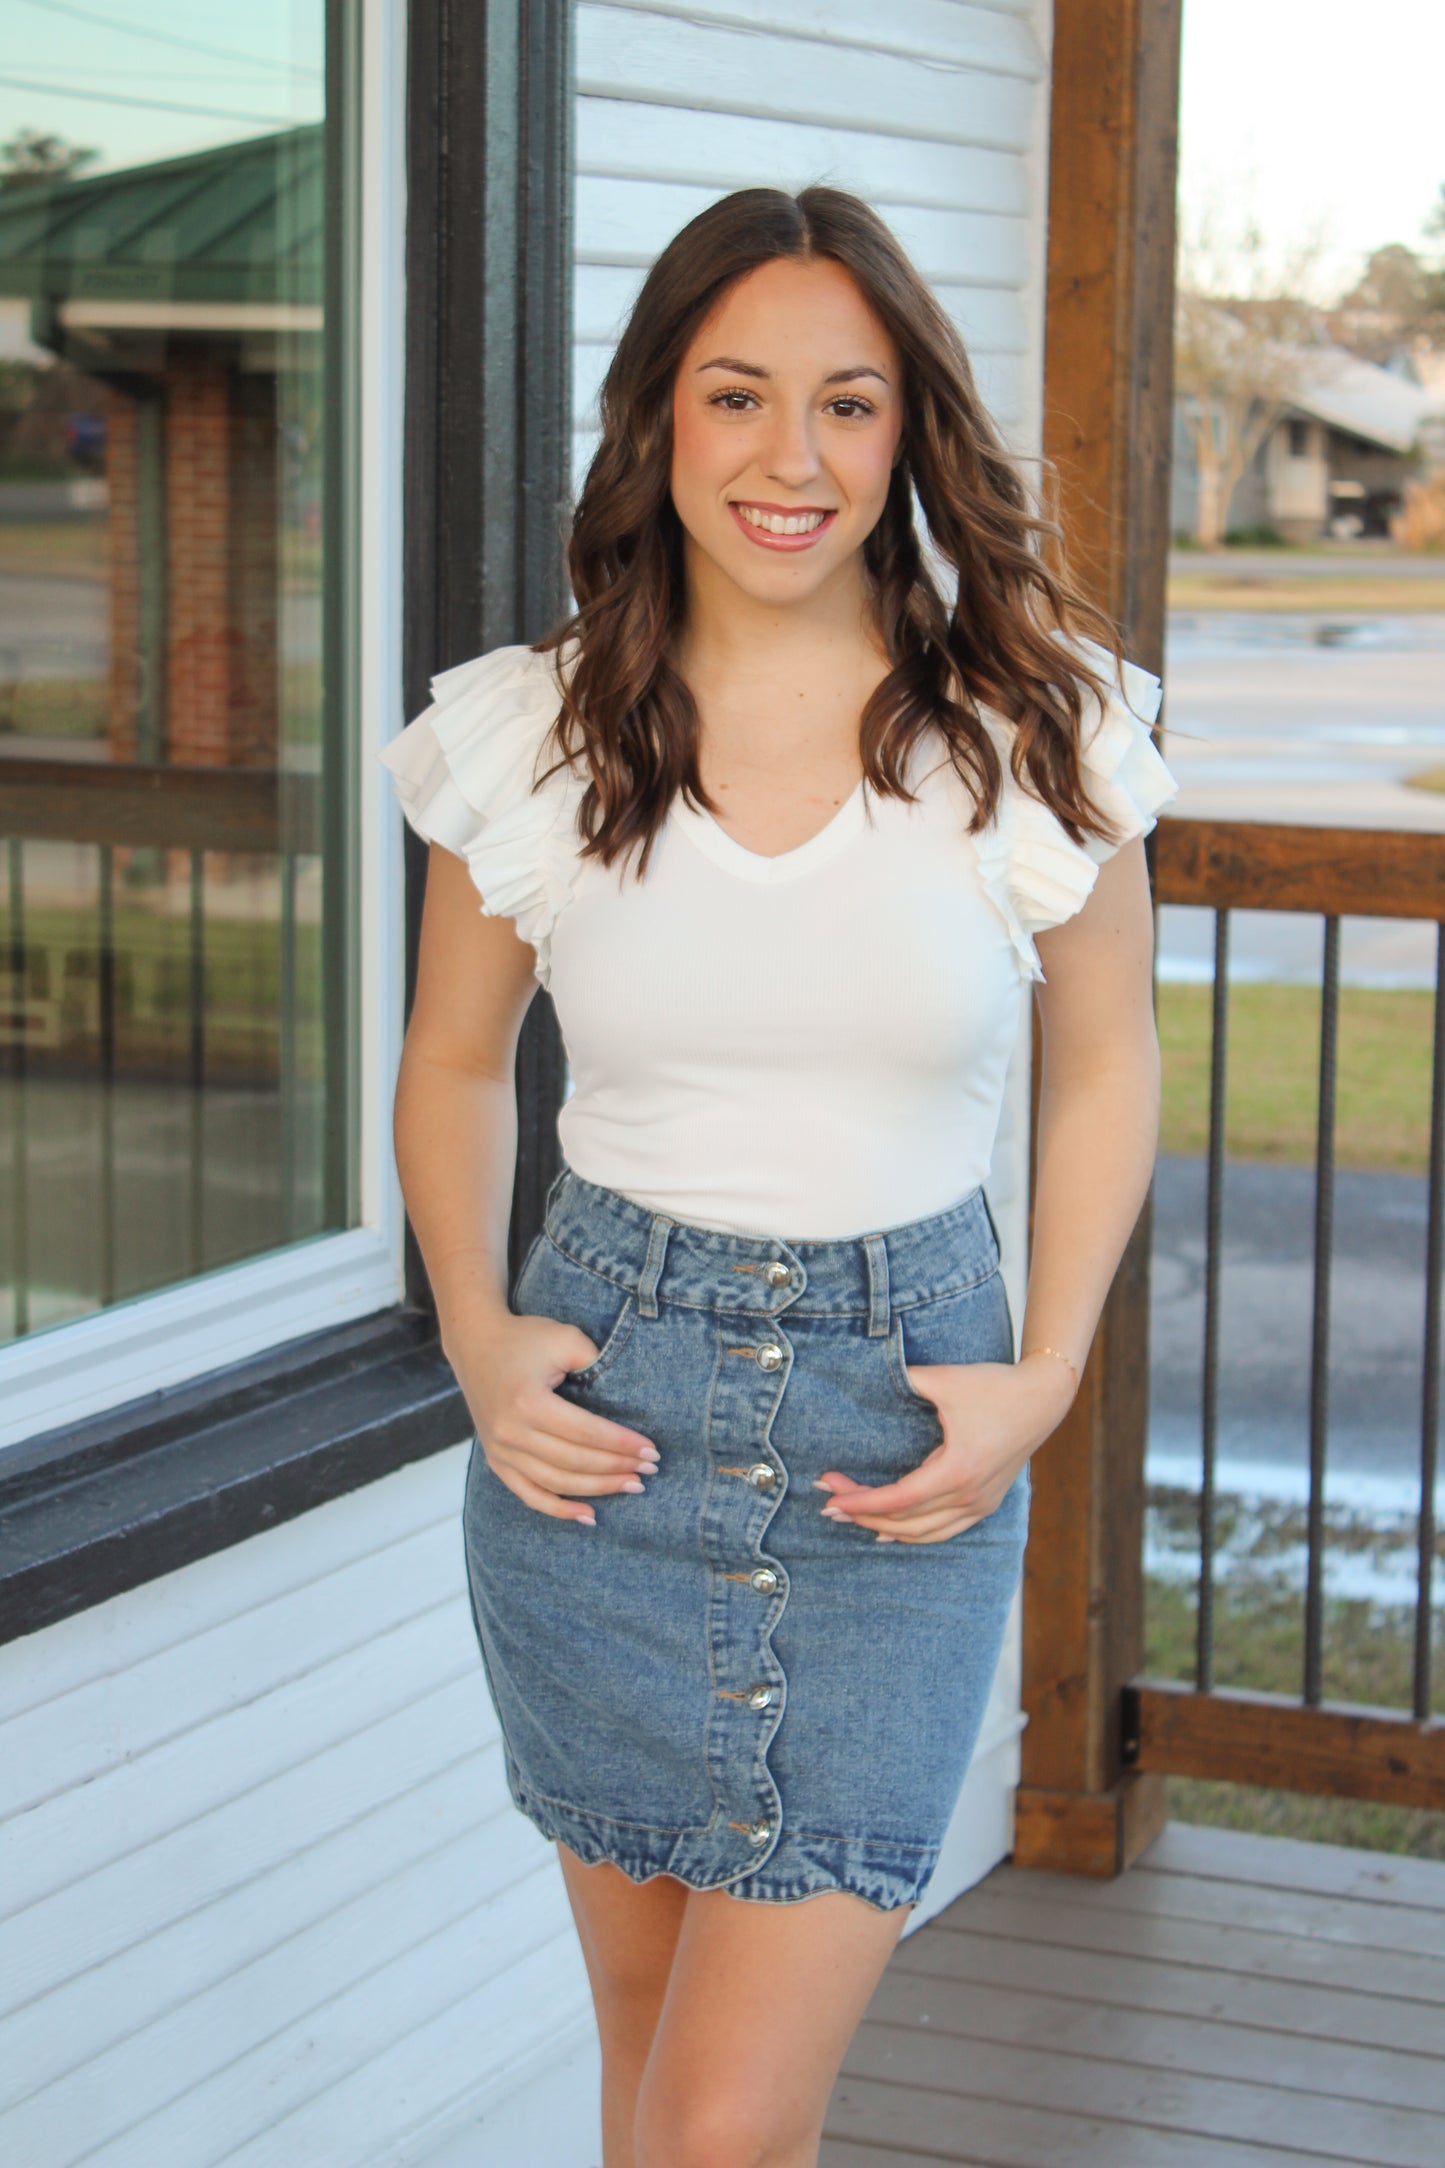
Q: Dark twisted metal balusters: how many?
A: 3